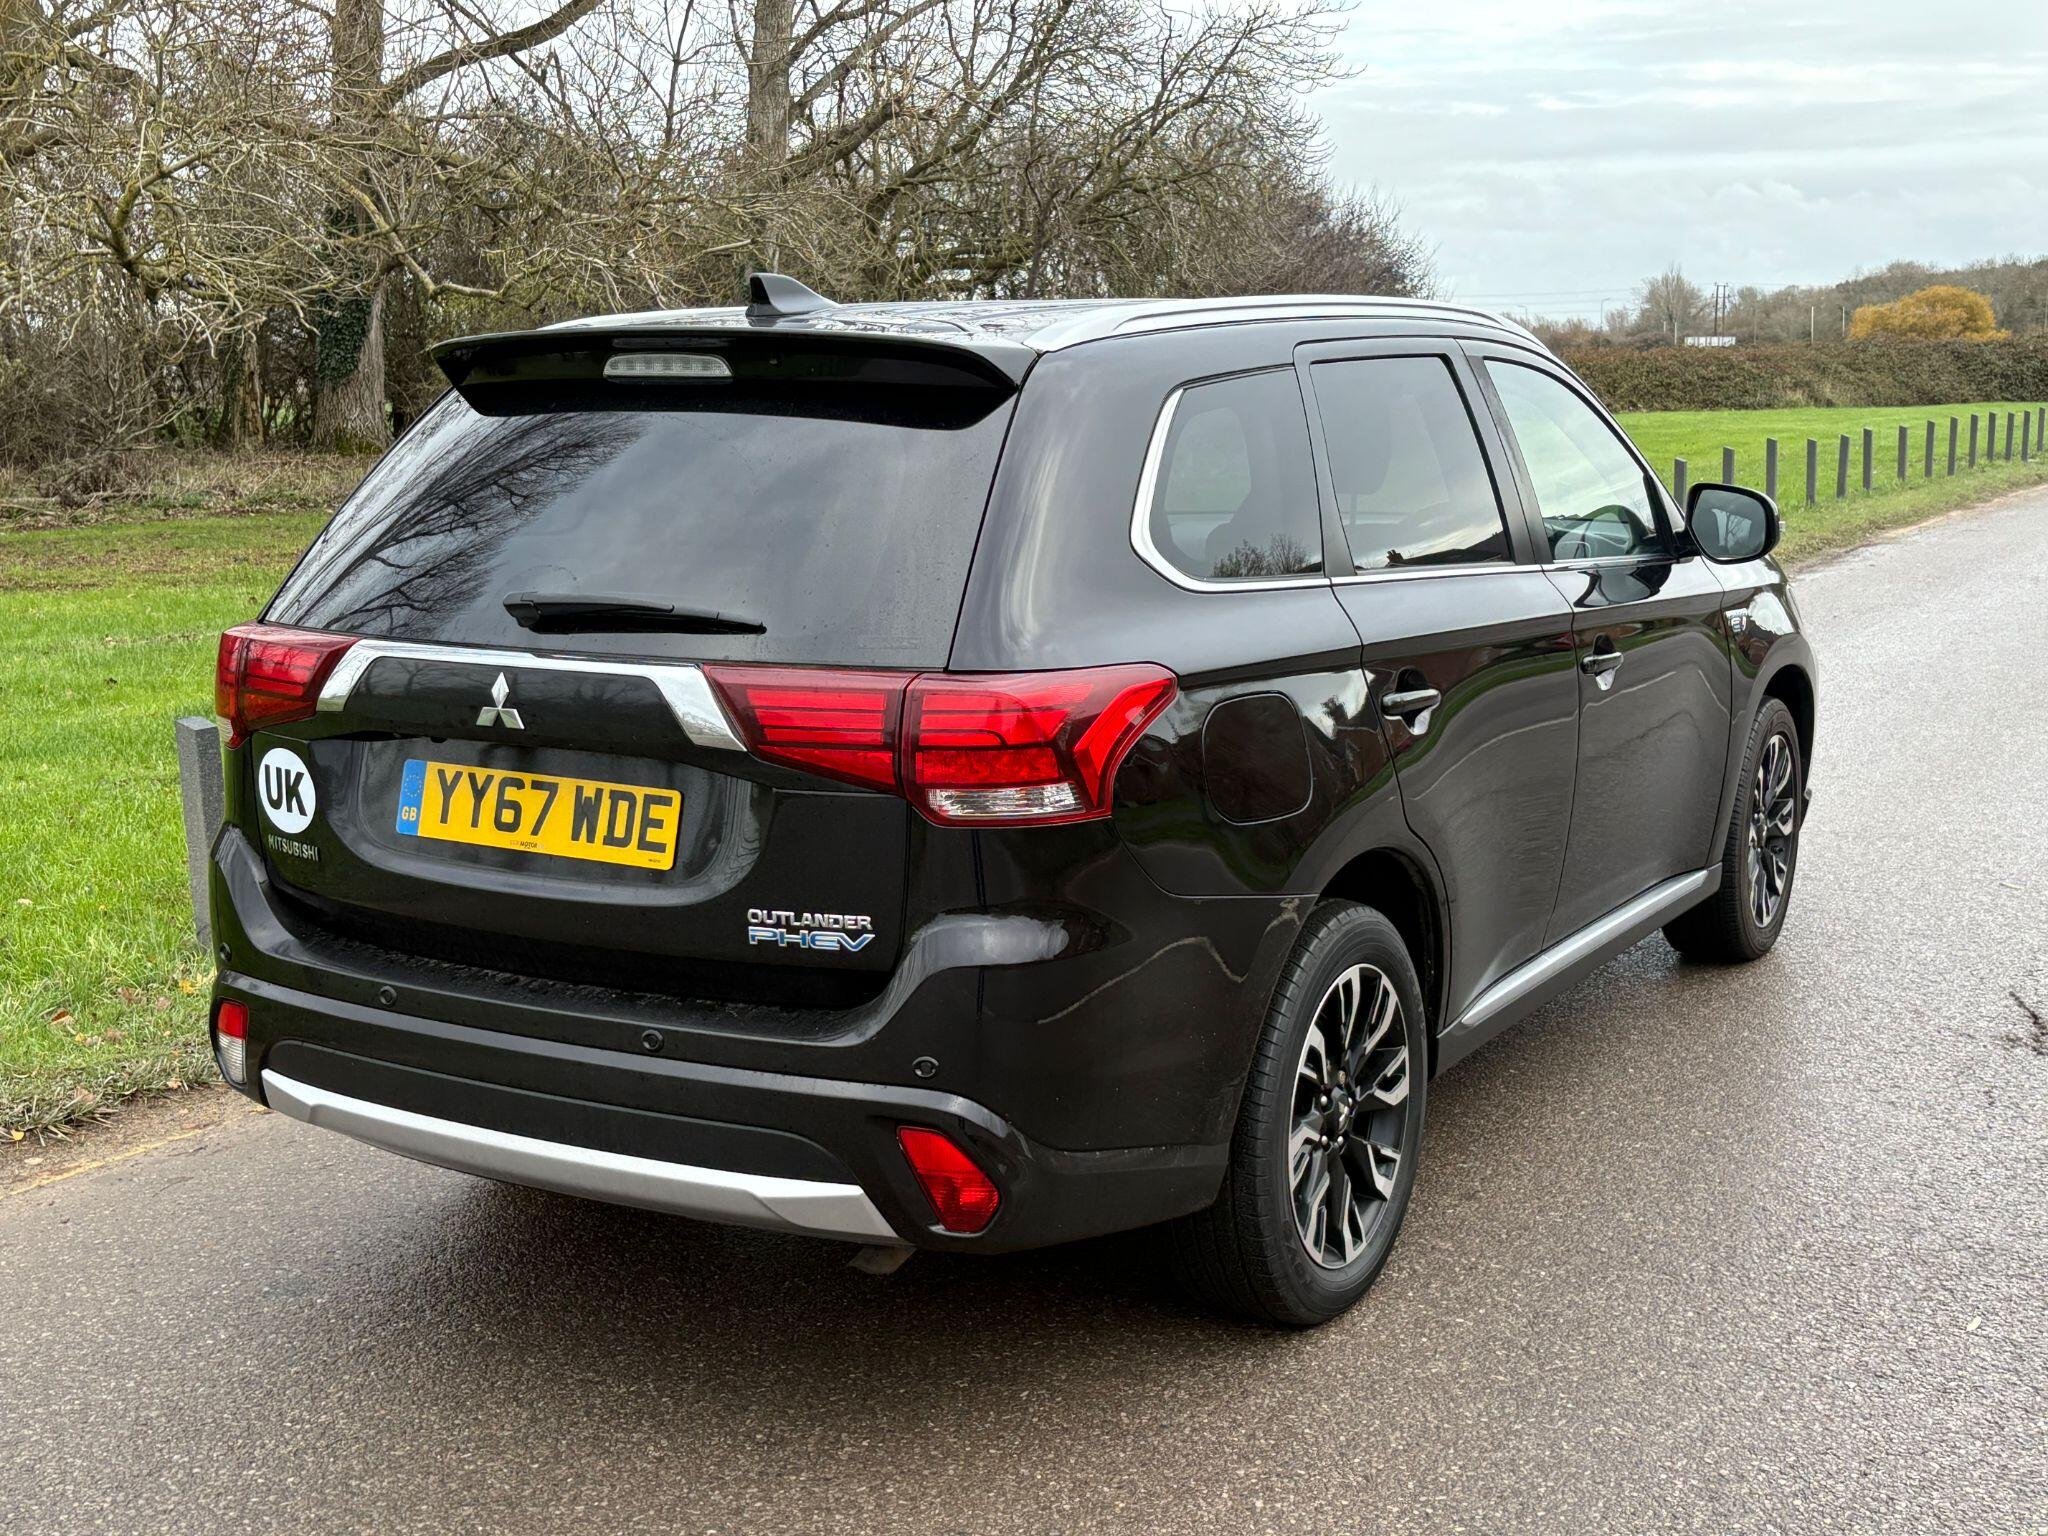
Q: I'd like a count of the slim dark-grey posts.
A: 15